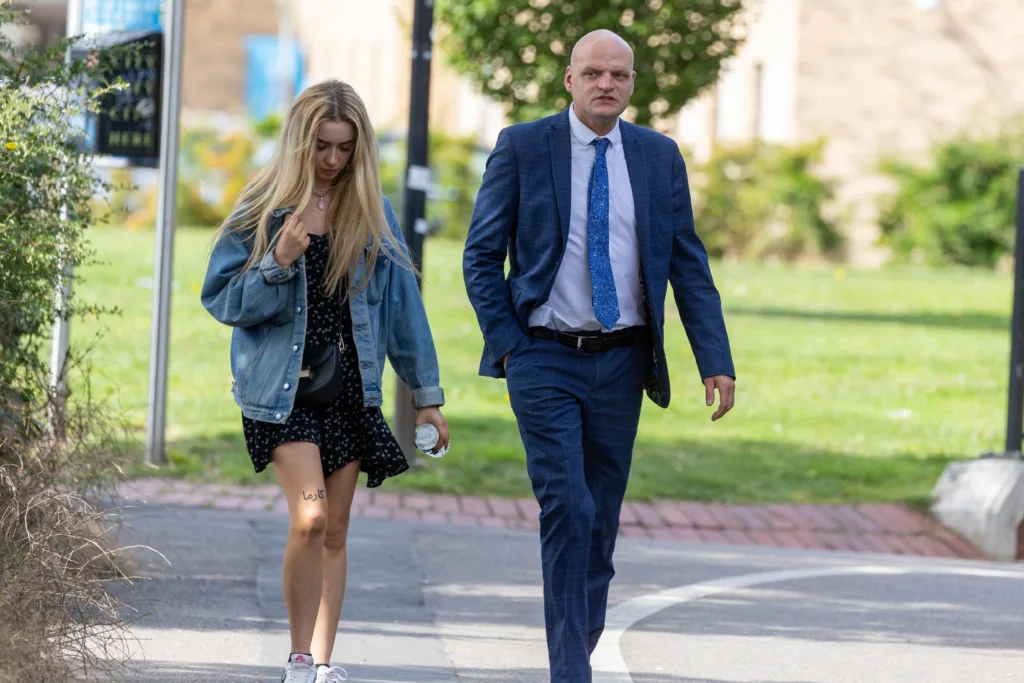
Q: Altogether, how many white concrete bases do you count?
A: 1